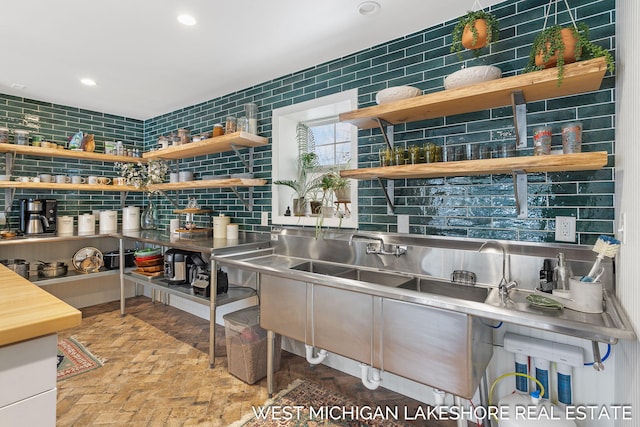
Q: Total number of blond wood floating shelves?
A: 6